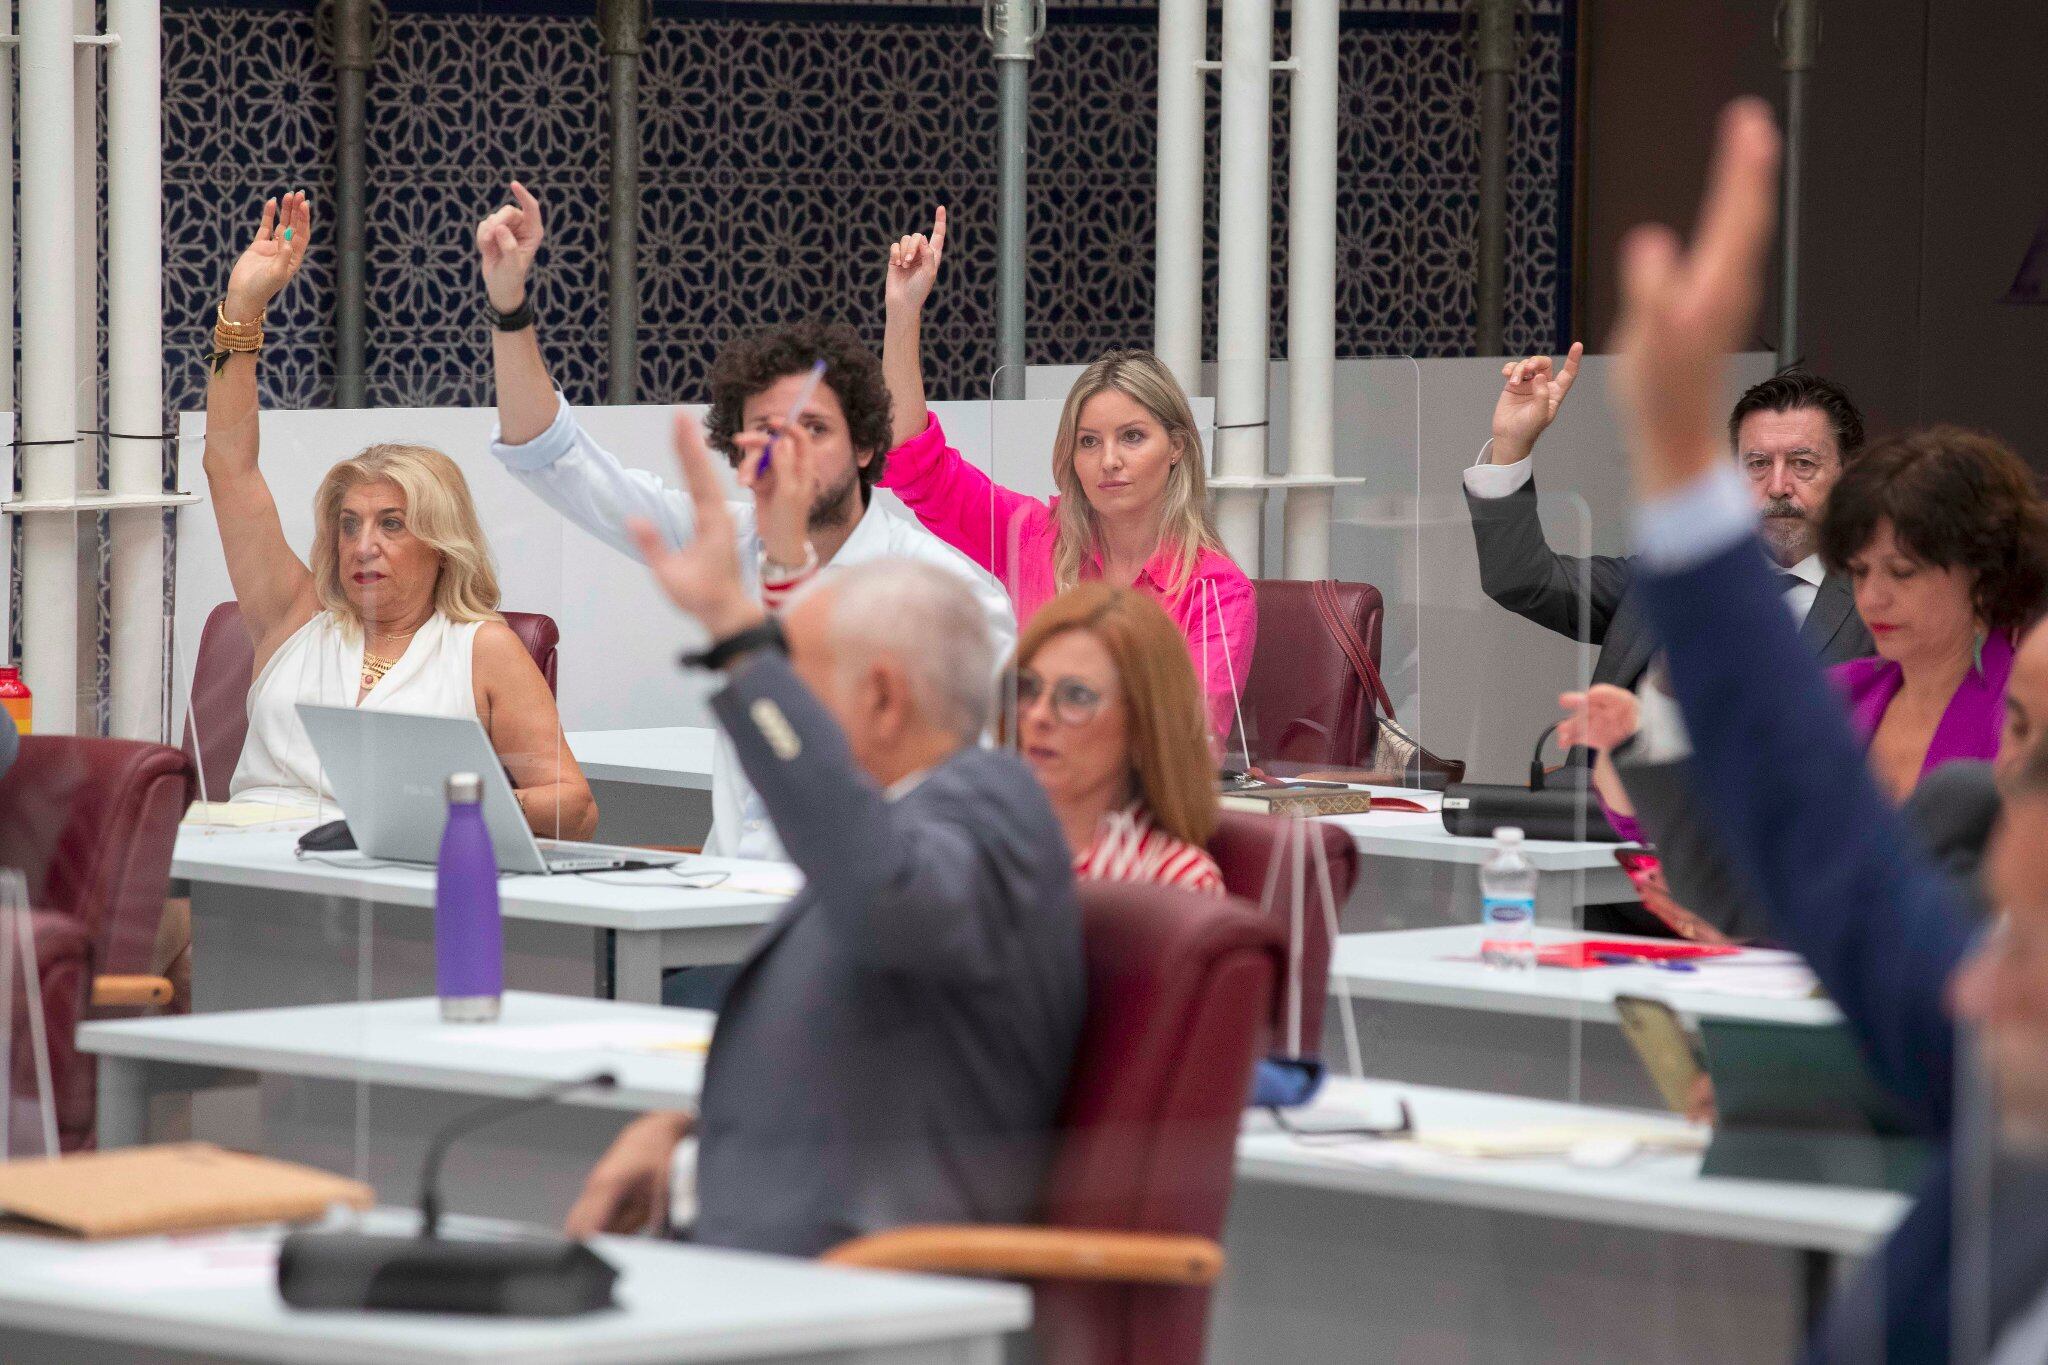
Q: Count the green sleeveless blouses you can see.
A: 0